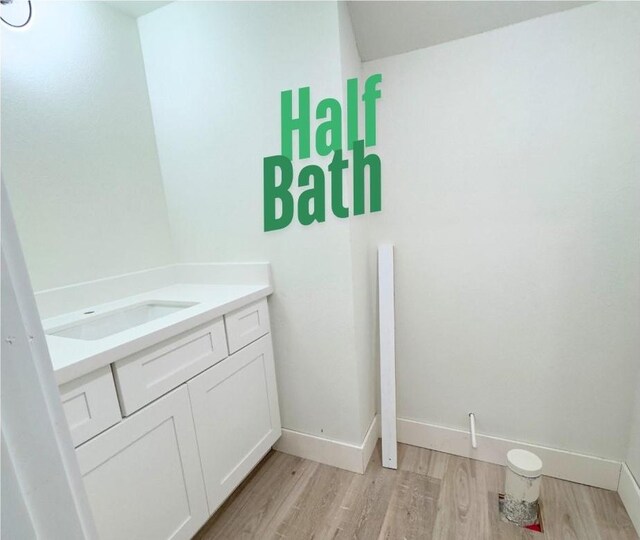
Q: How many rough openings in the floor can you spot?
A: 1